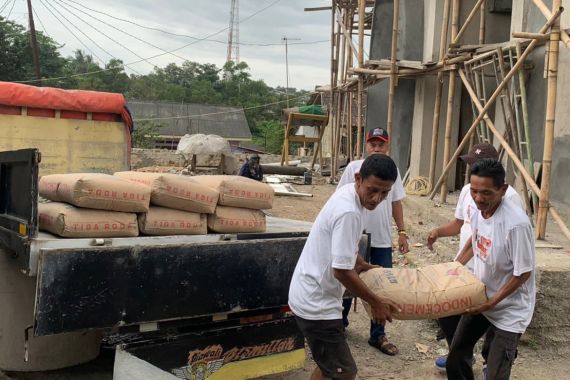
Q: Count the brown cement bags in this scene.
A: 7